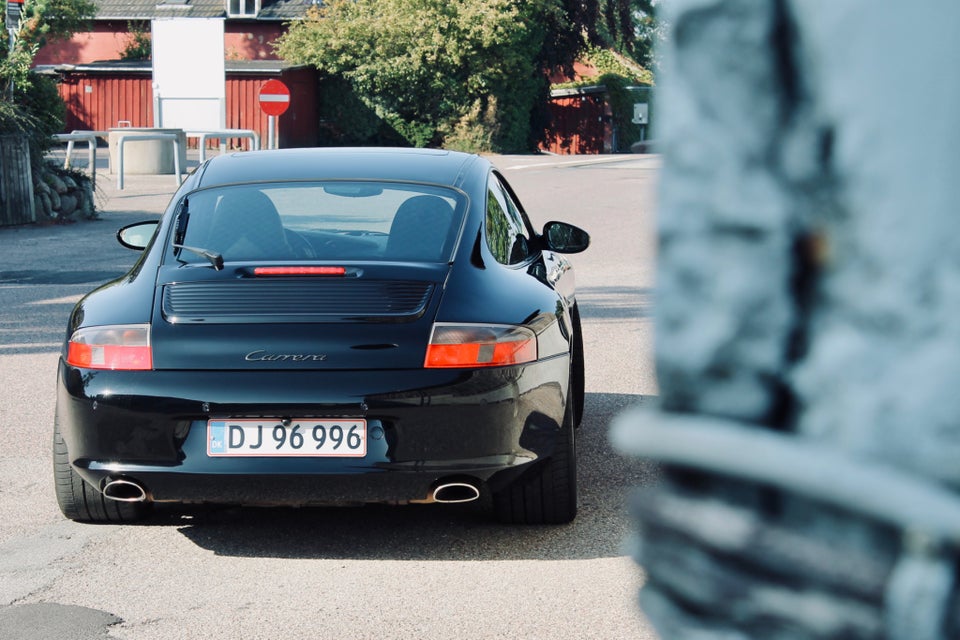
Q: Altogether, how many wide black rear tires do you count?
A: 2